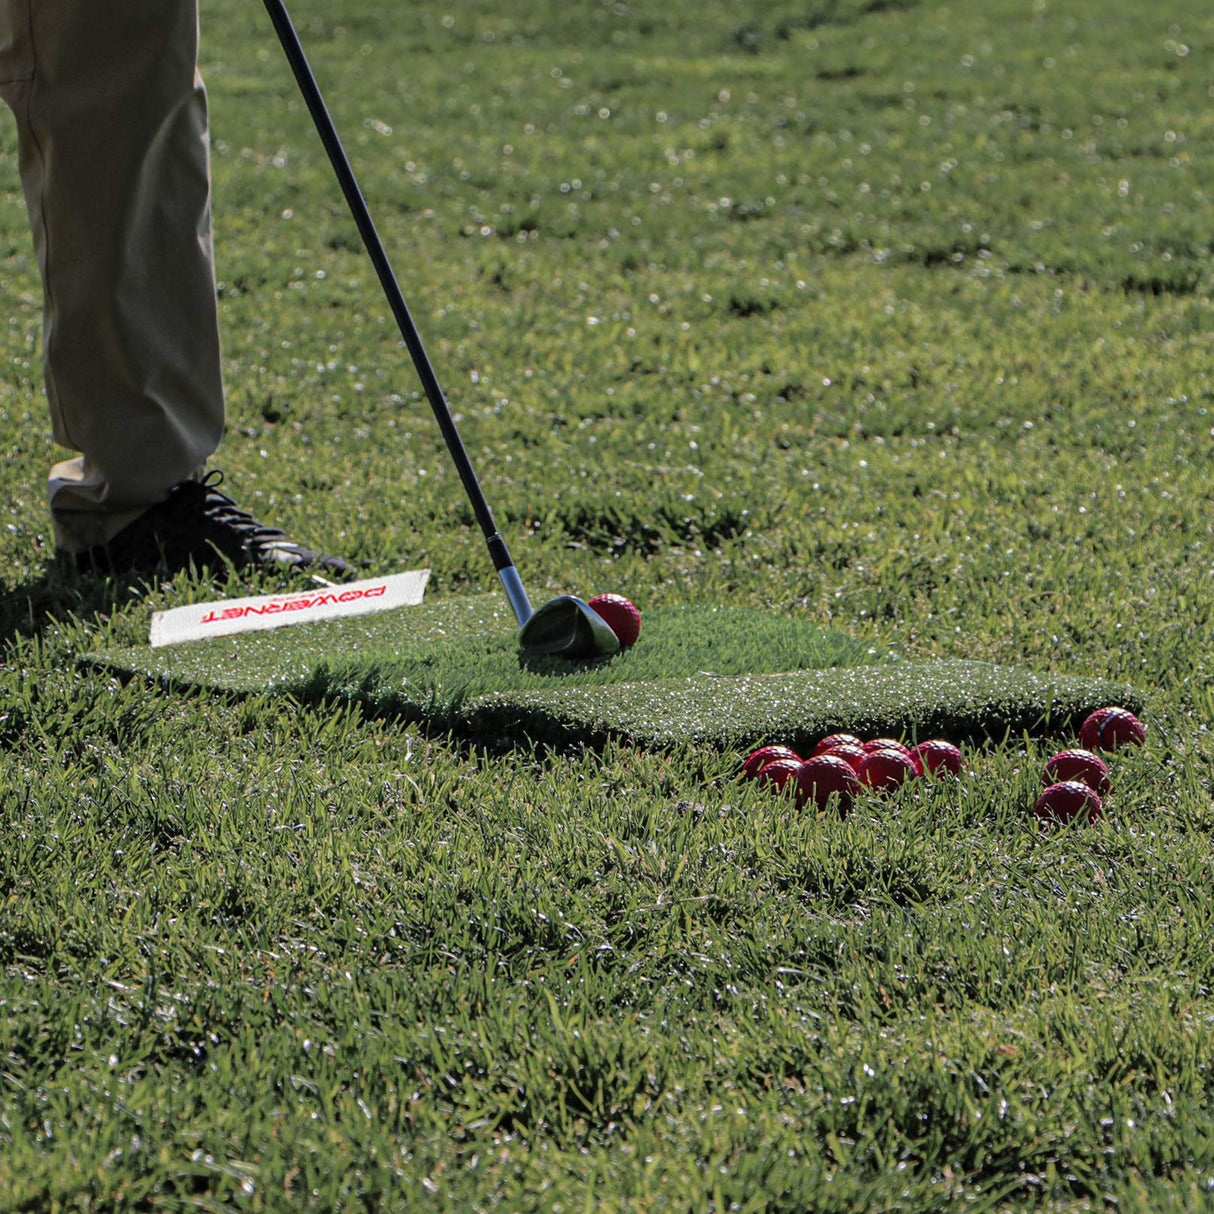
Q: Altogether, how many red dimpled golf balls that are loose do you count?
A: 11